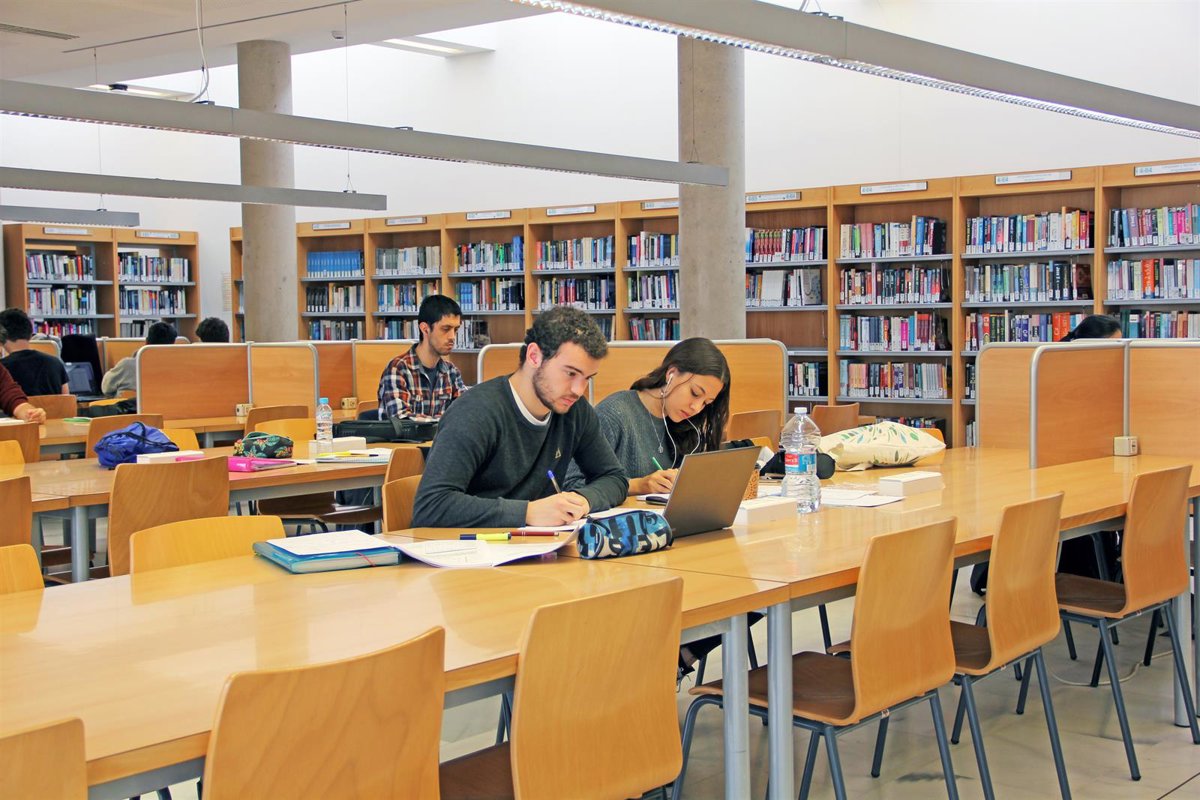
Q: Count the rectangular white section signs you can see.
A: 11